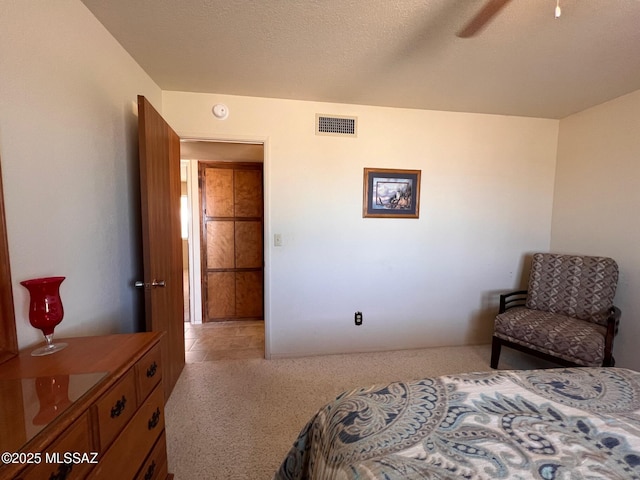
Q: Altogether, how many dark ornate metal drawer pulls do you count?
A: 5